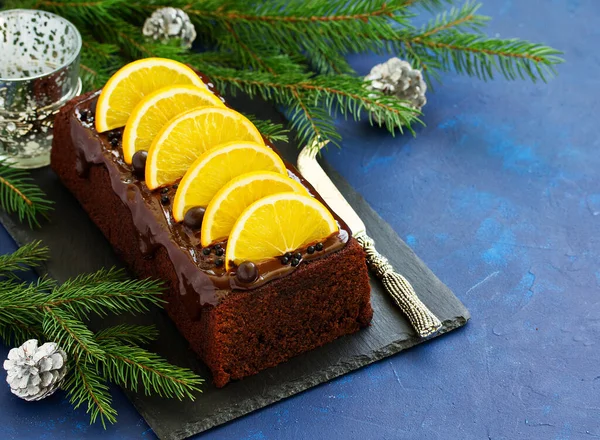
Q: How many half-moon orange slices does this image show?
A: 6